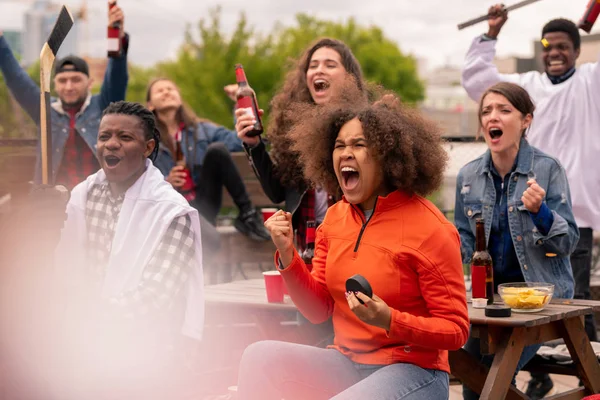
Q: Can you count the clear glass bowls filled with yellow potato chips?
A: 1